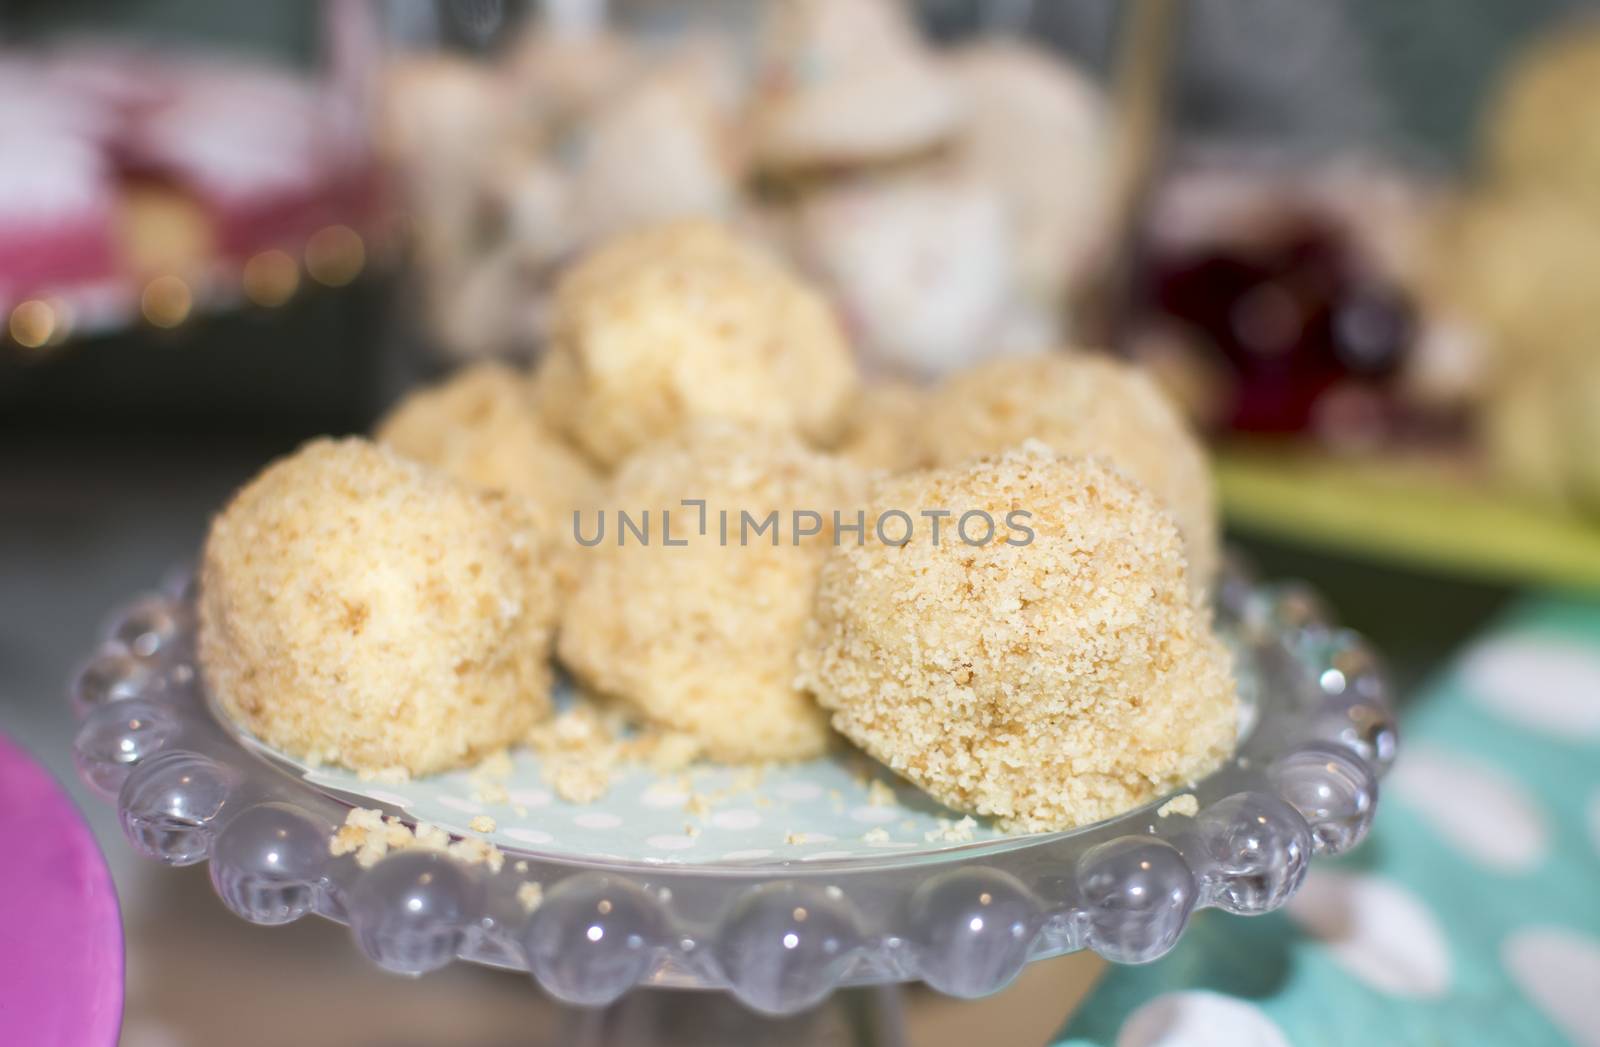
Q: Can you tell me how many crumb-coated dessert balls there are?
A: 7